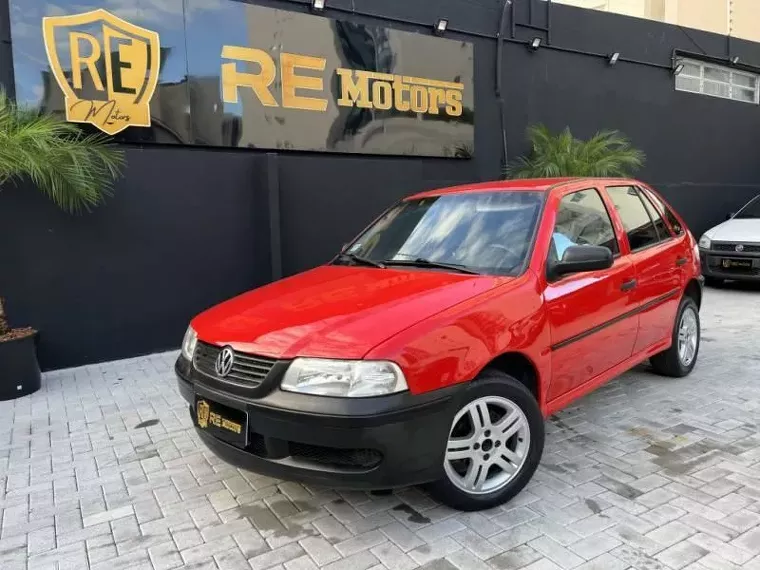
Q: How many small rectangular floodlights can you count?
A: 5